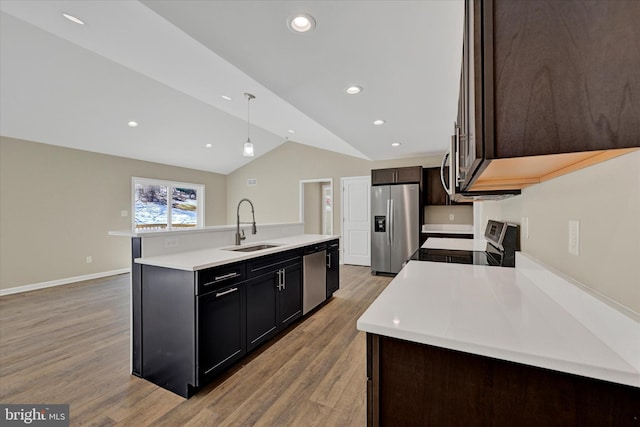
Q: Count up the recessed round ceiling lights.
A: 9